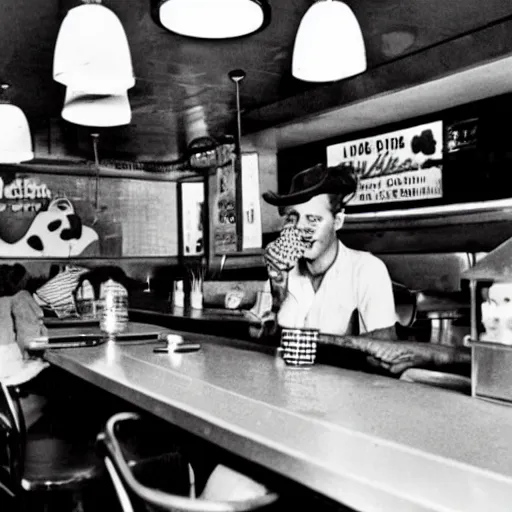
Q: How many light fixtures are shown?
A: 5